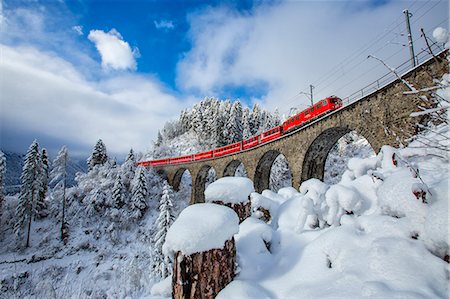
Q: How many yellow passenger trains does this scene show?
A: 0